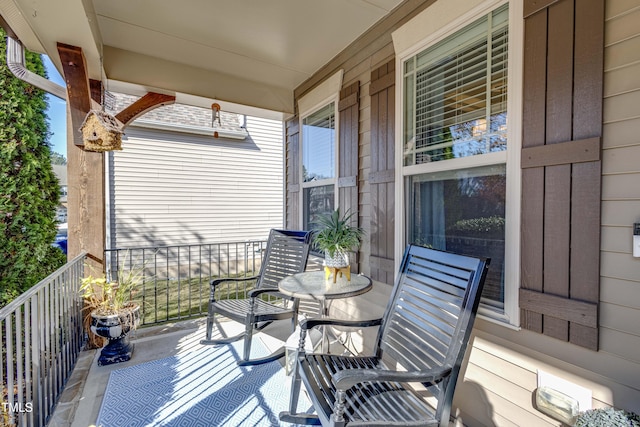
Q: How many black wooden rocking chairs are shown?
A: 2